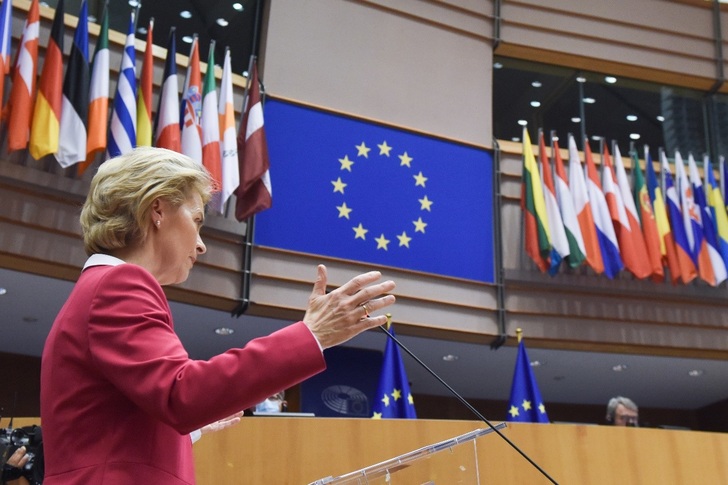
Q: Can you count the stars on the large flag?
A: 12